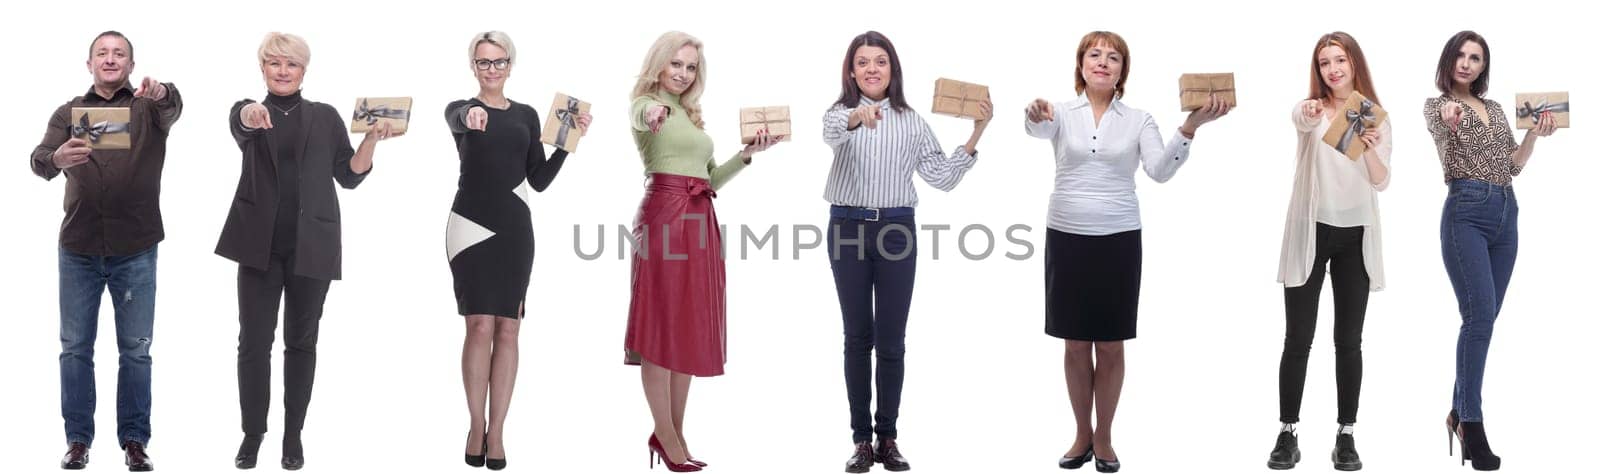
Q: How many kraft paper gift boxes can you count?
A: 8